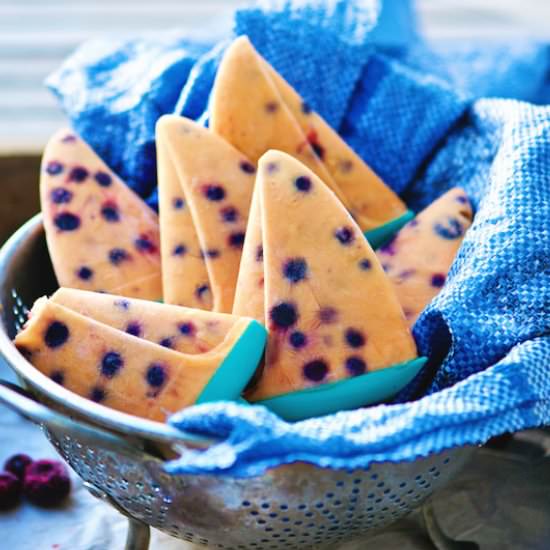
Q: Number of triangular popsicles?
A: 6